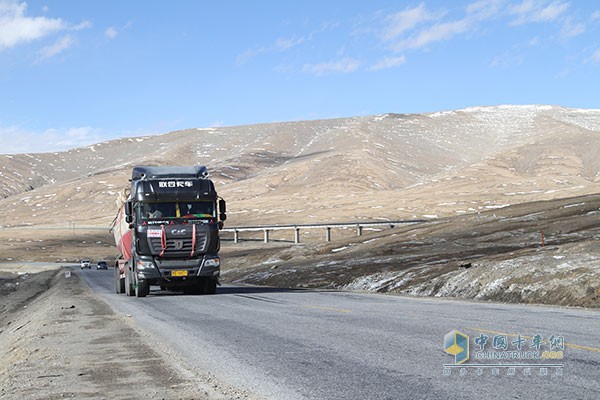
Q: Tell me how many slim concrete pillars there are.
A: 5